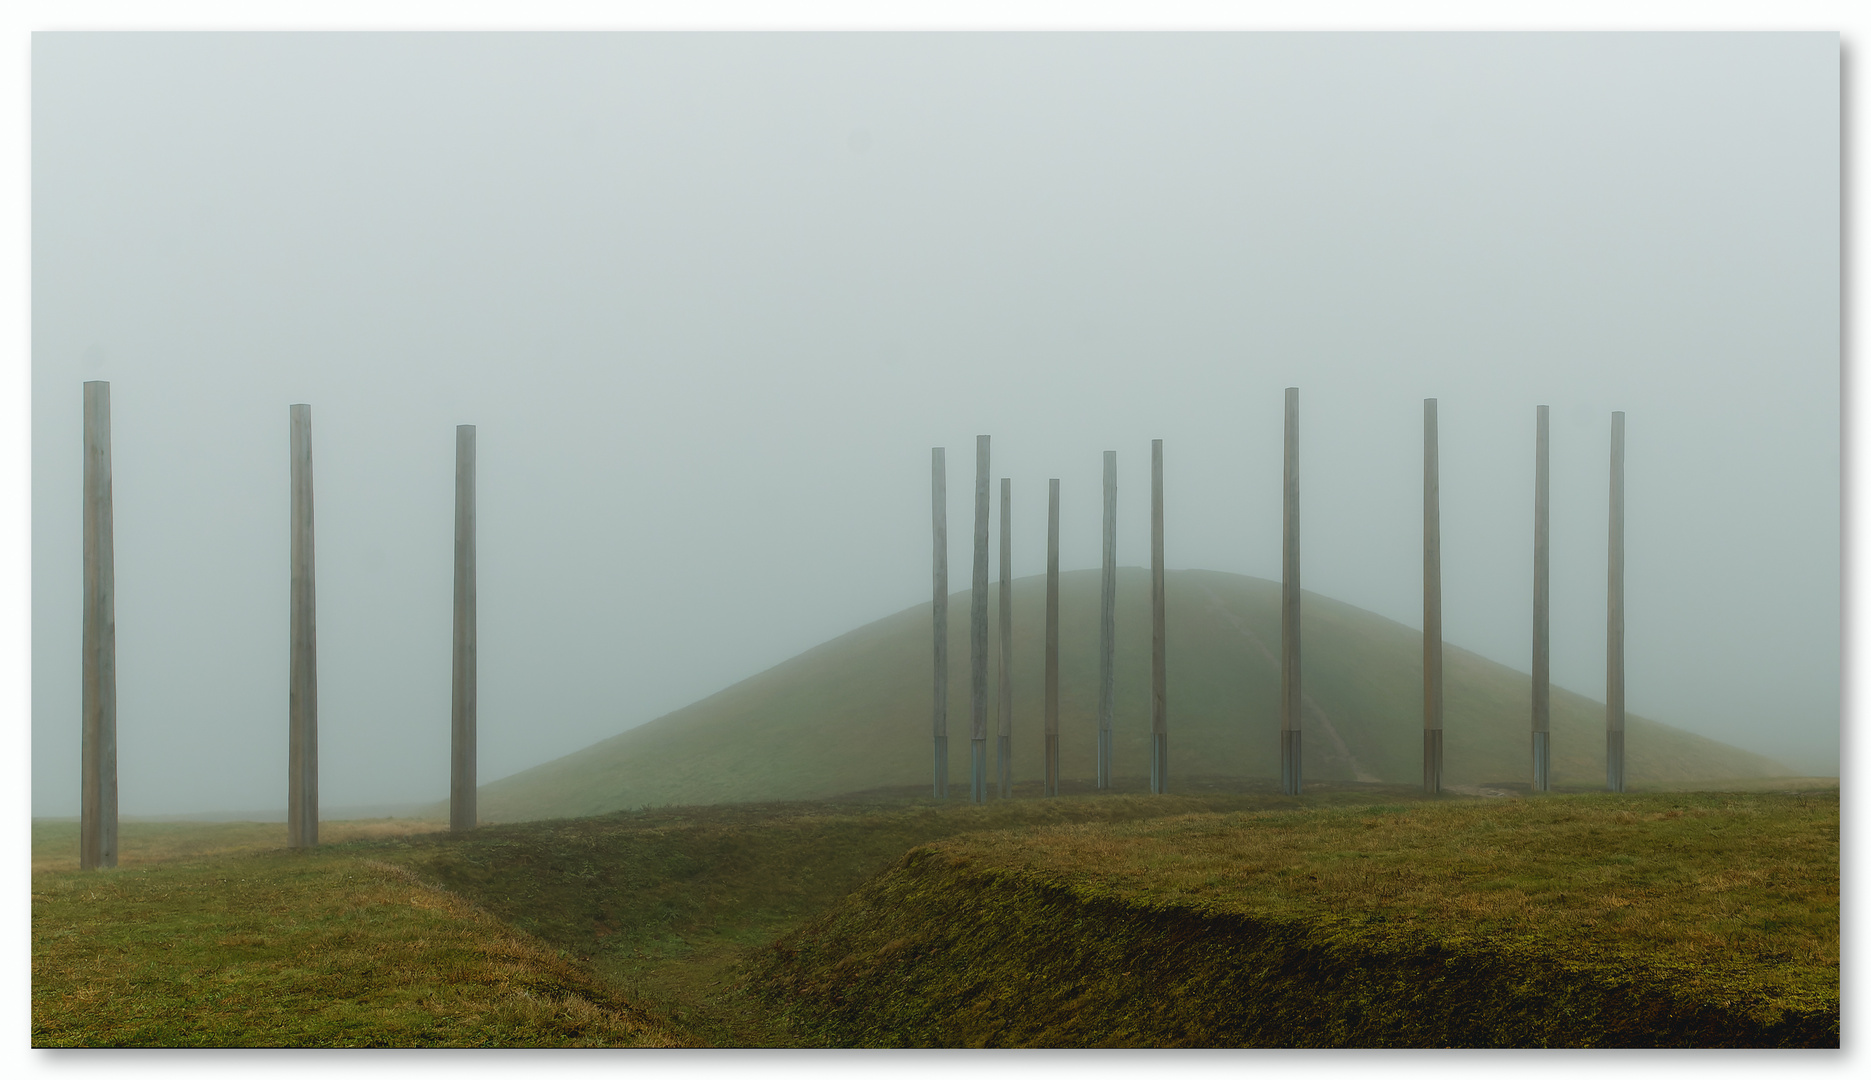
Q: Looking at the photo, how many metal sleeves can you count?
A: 10